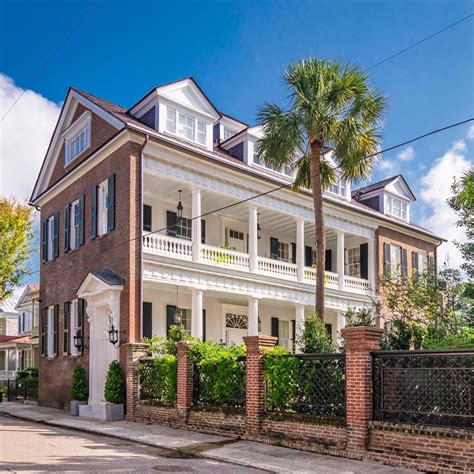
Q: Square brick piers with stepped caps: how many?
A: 4